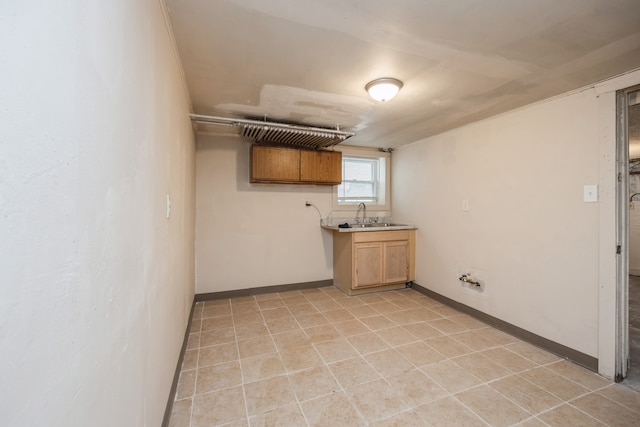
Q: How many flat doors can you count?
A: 2